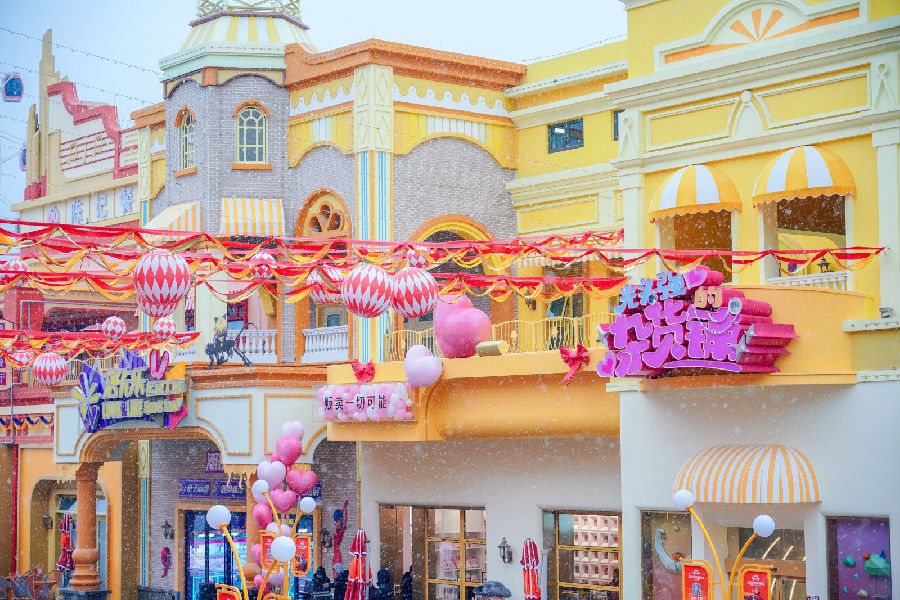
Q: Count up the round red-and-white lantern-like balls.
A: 12